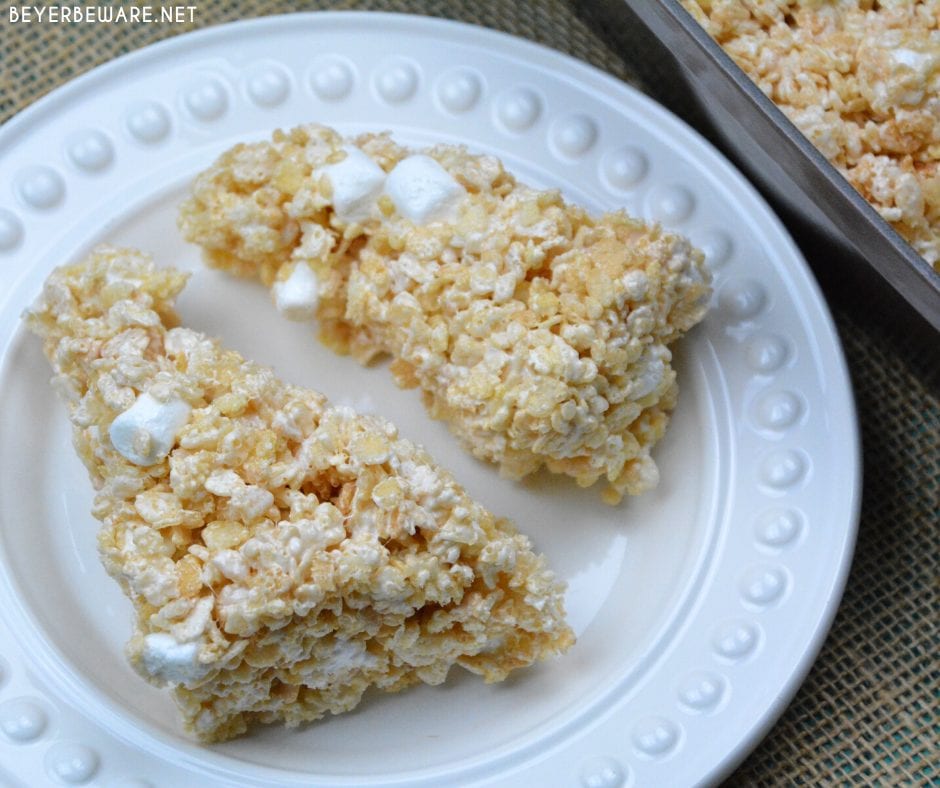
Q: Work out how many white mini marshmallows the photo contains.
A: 5